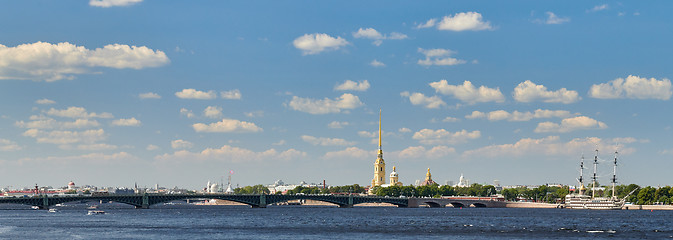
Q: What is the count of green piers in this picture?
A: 4